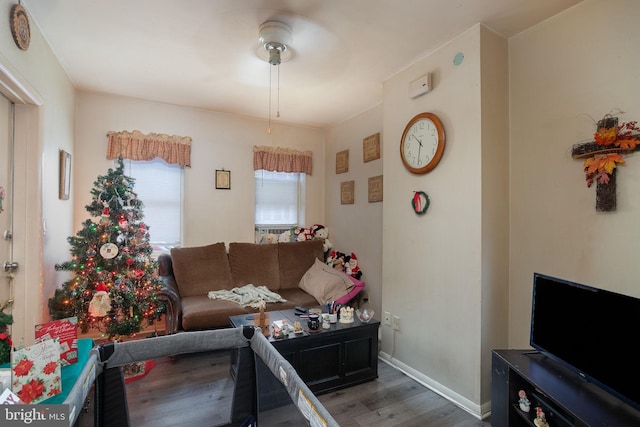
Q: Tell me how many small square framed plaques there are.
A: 4